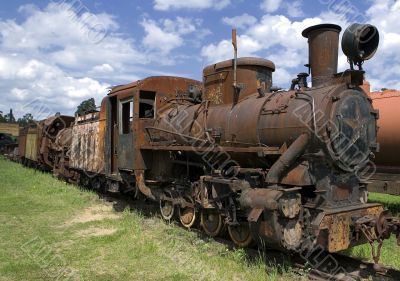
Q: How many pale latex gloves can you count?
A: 0